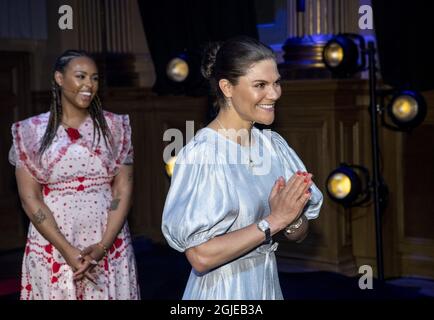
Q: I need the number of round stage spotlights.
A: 5